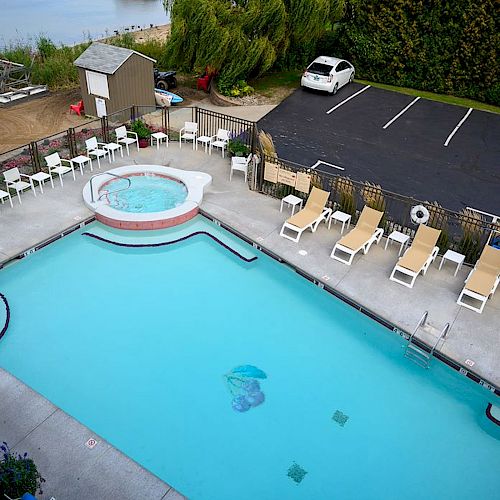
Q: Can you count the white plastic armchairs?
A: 7